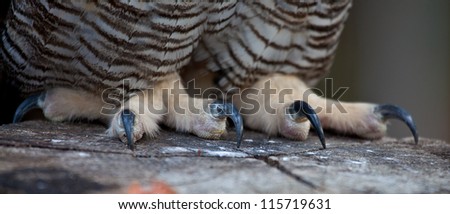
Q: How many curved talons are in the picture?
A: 5